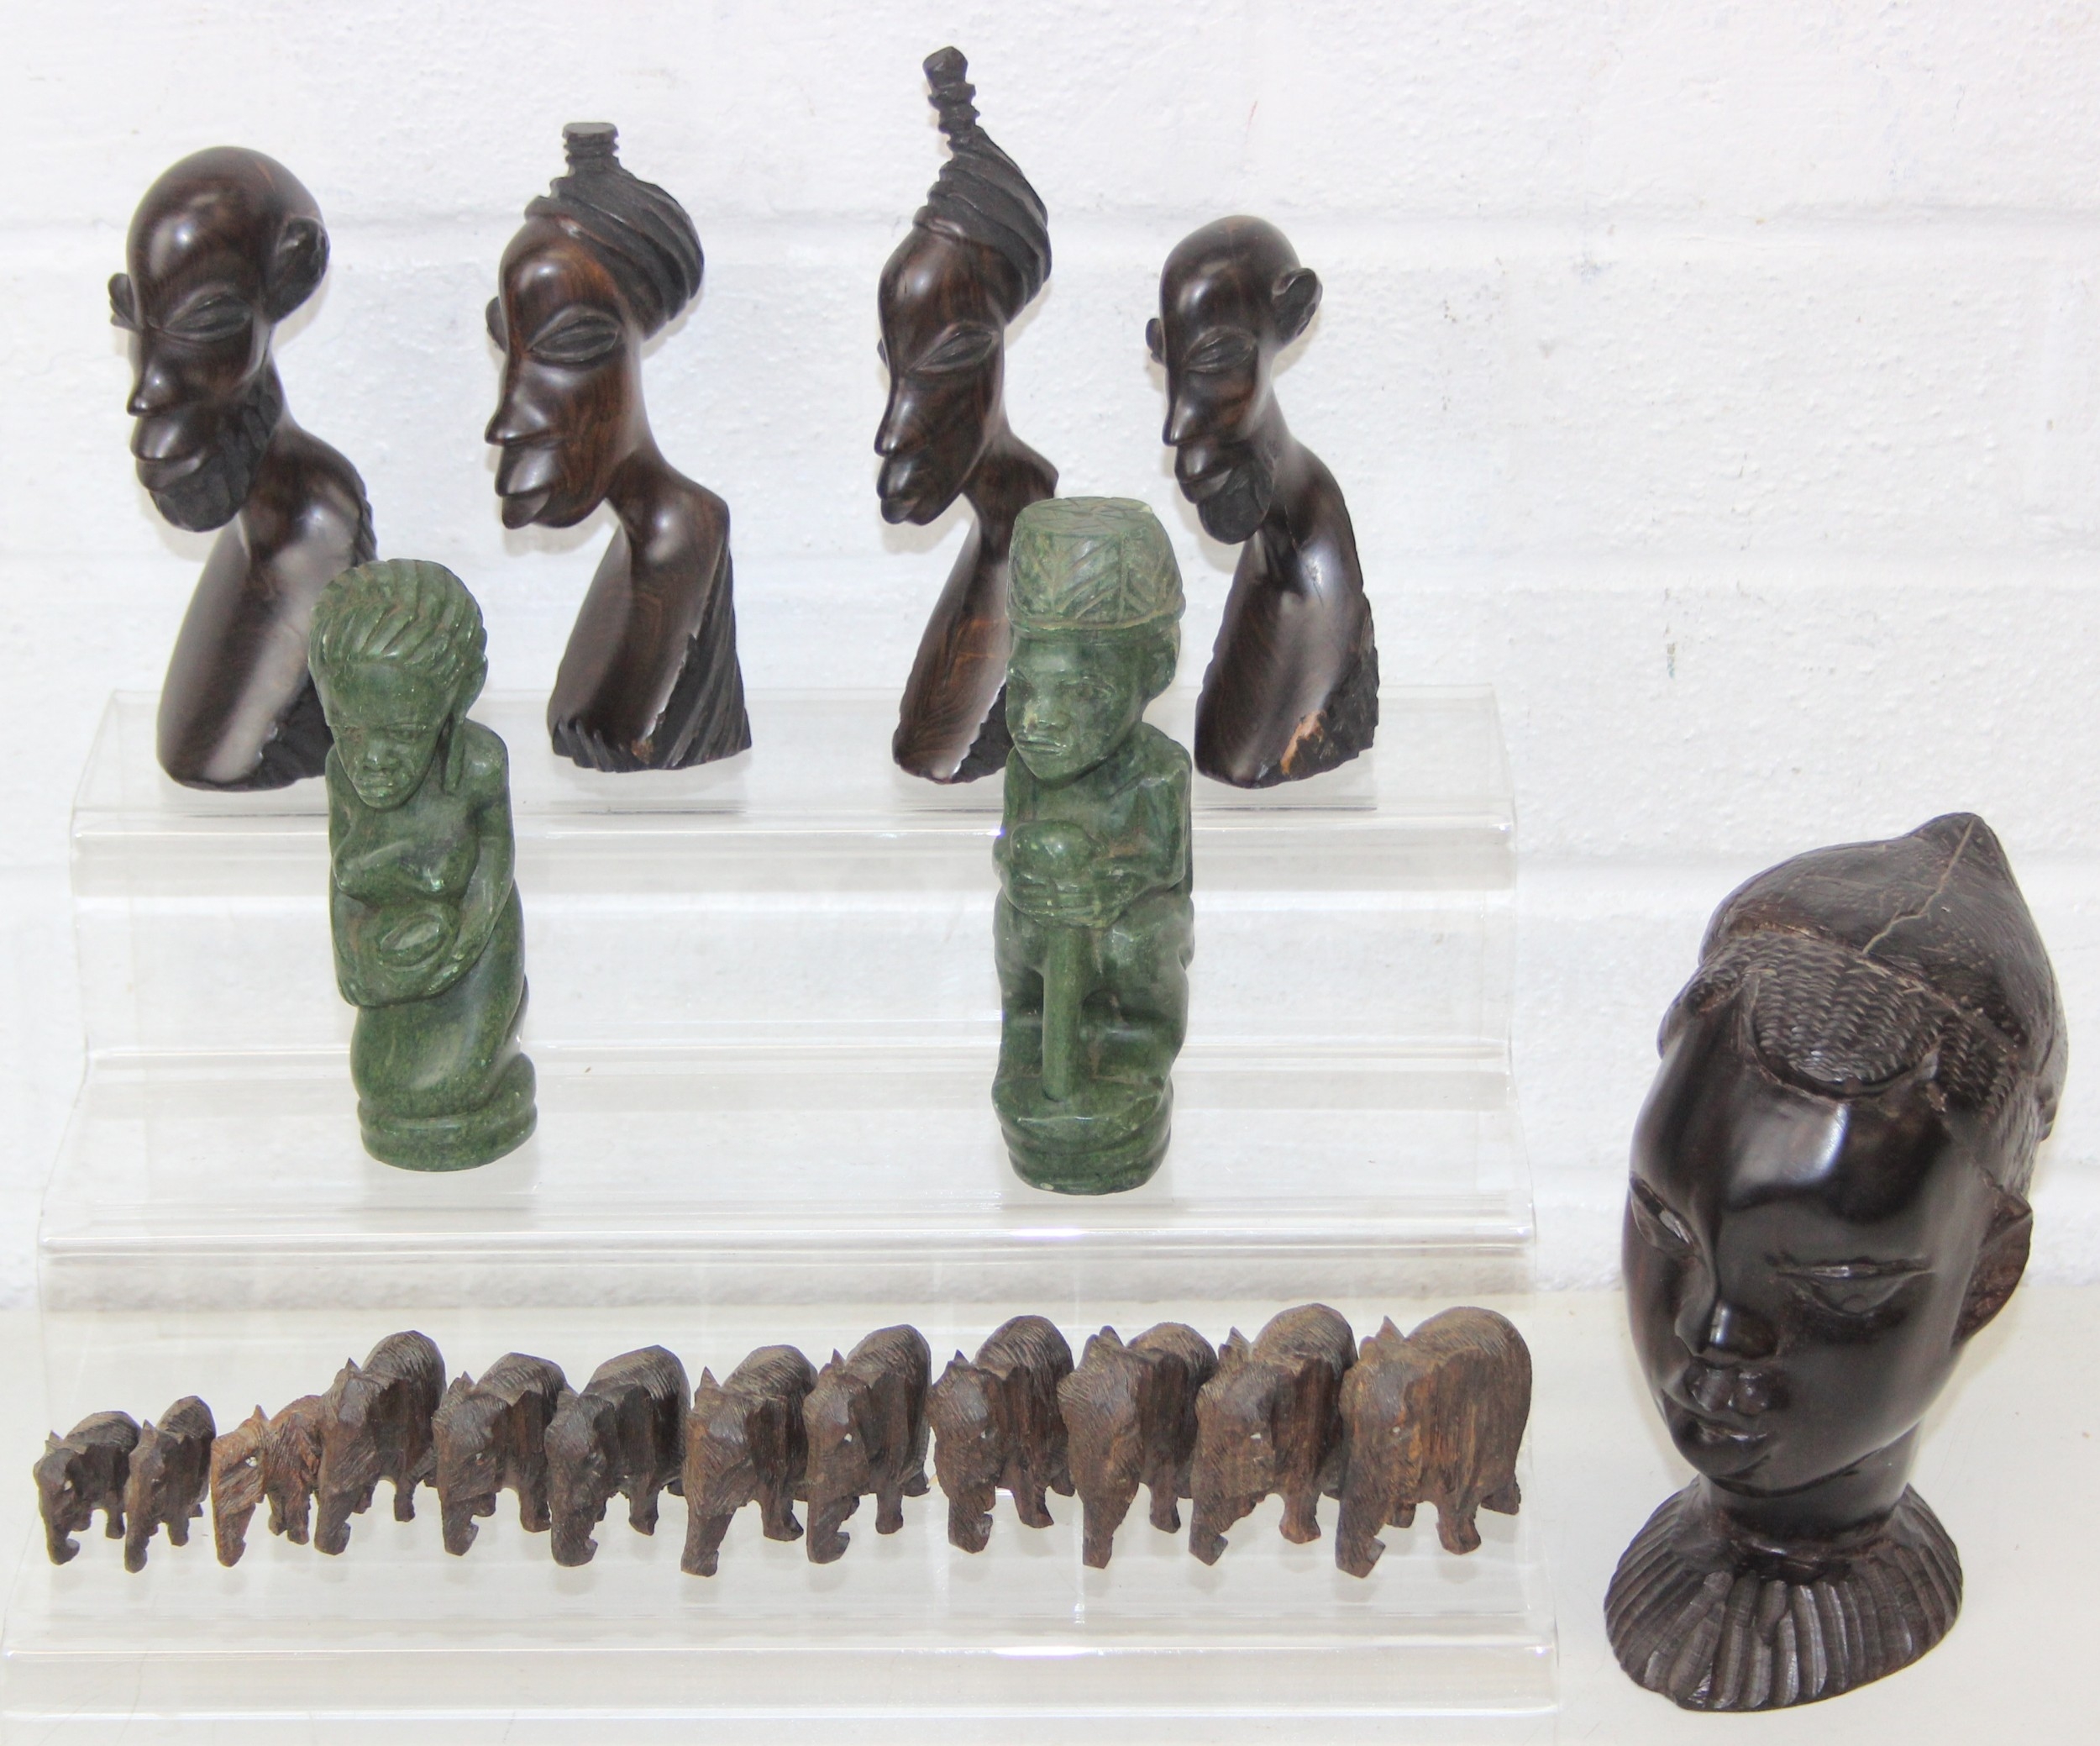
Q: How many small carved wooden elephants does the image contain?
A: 12